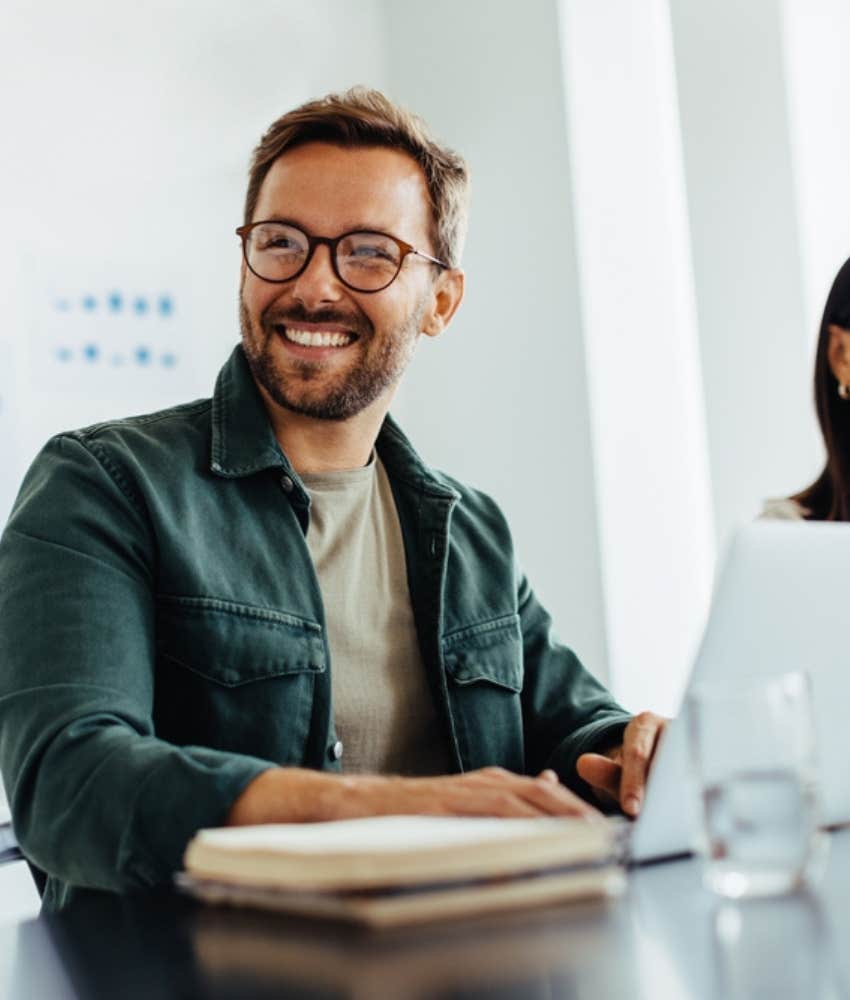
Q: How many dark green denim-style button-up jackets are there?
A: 1